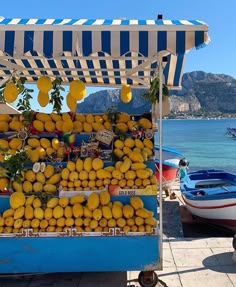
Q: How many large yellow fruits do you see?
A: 6